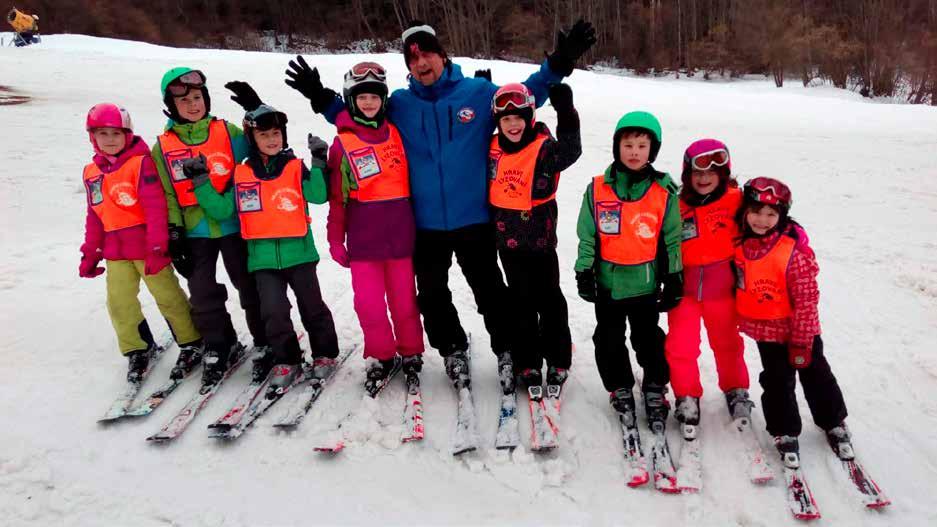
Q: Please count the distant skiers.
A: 0